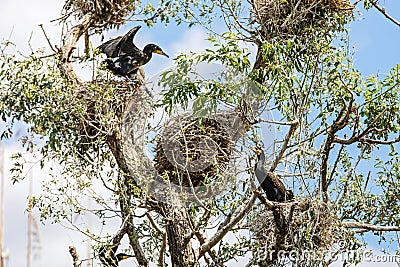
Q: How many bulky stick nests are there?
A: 5